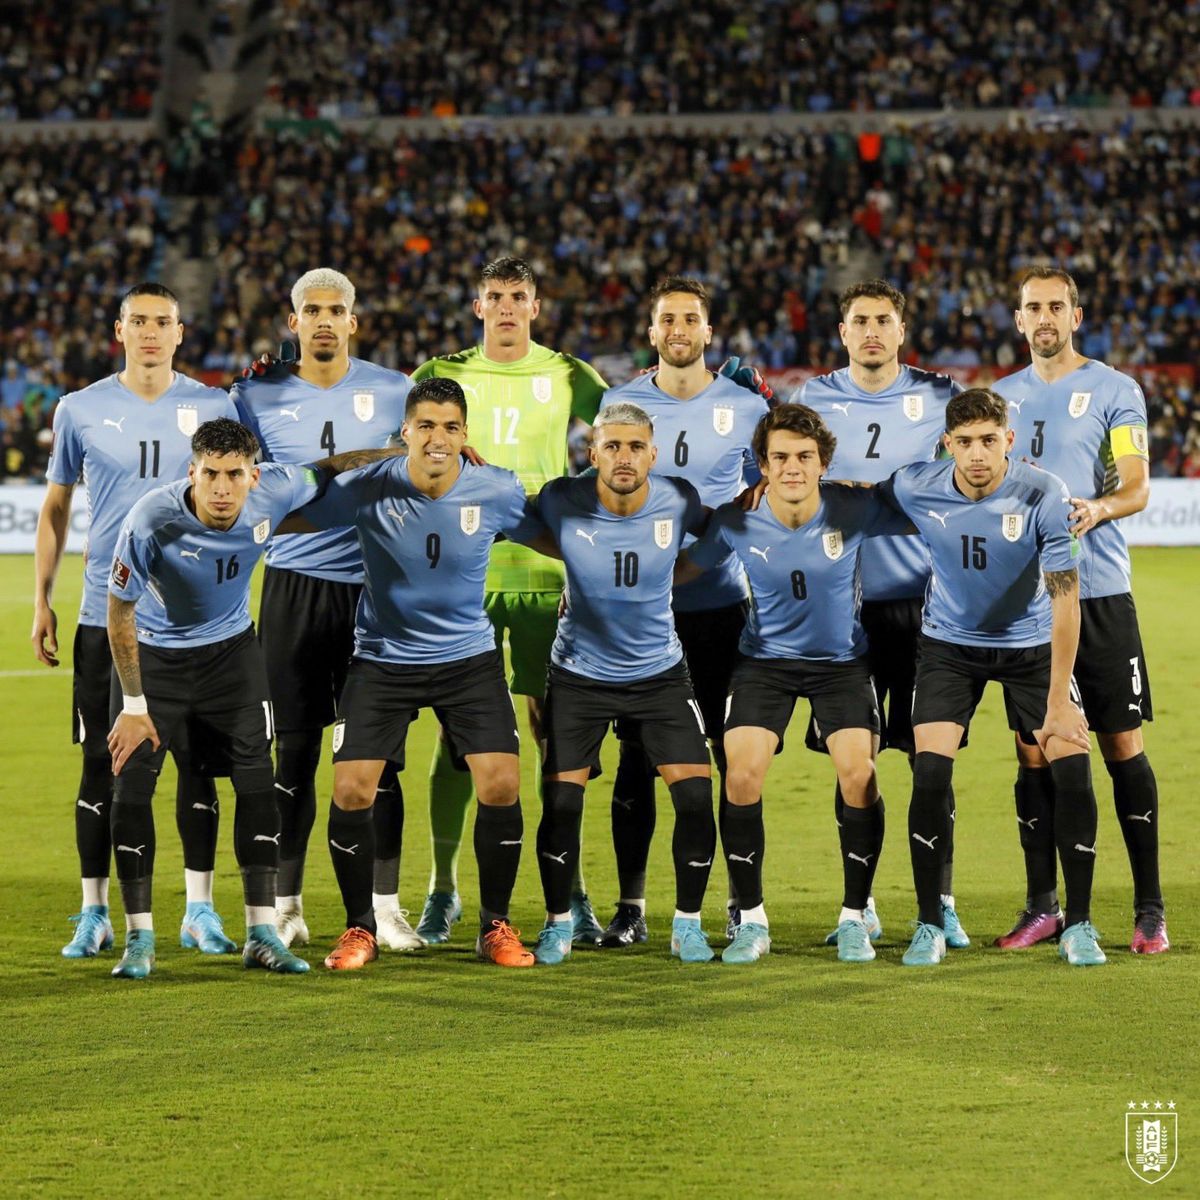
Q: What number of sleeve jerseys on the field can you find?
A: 11